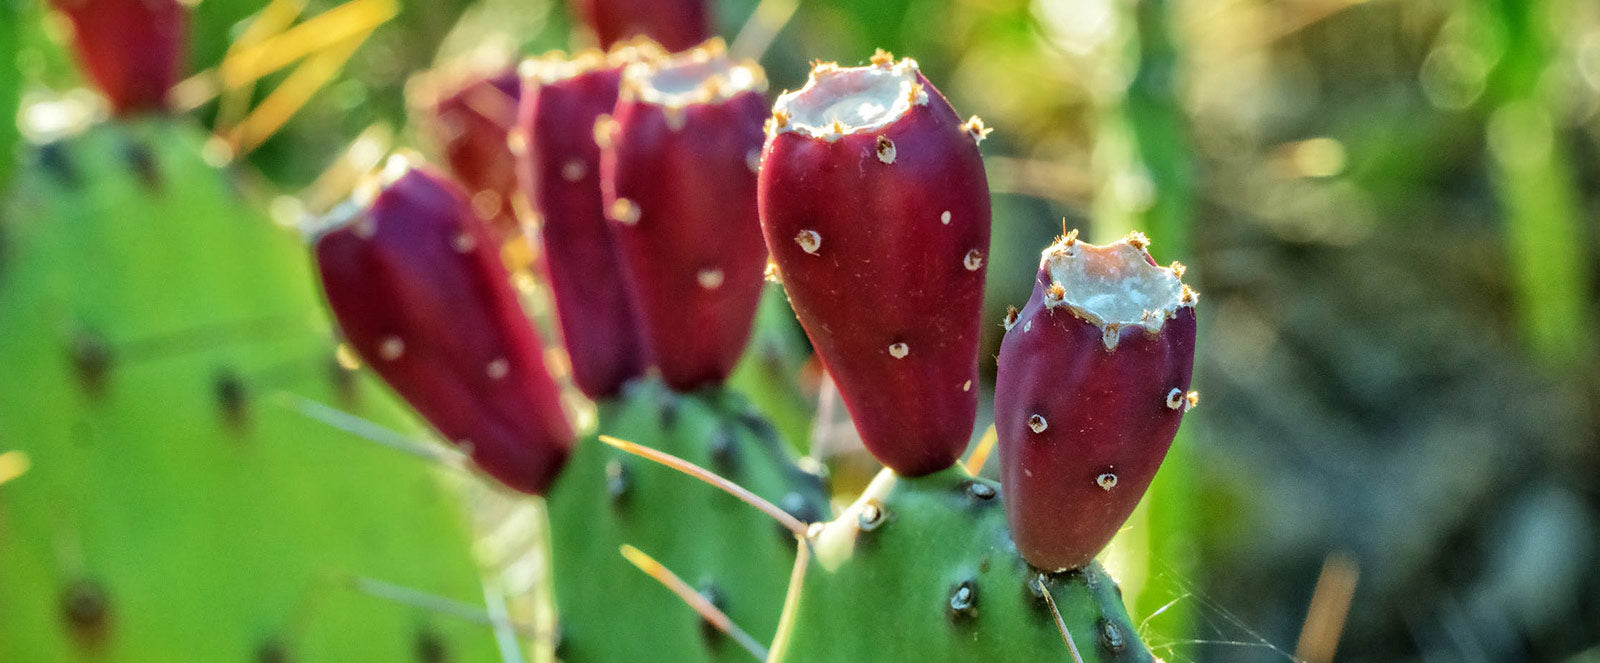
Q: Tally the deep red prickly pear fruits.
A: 8